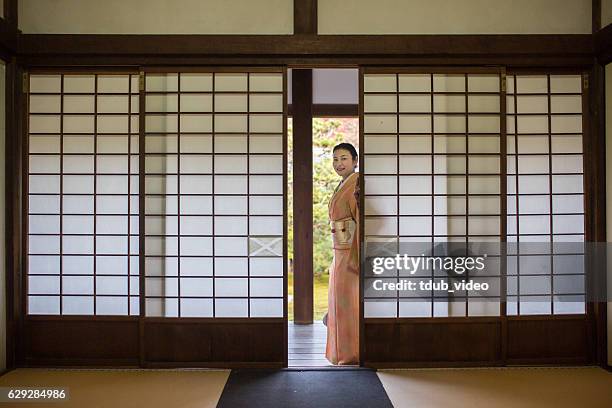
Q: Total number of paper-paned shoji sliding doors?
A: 4